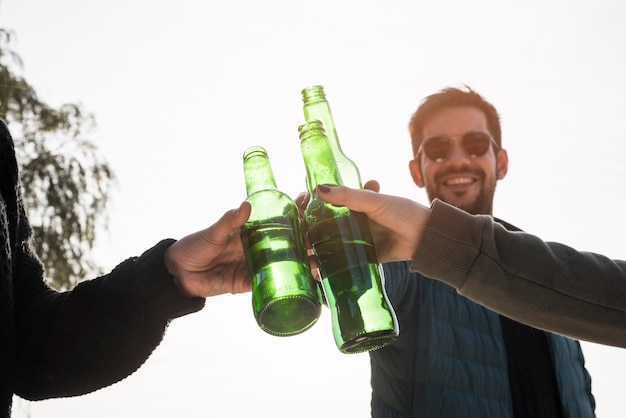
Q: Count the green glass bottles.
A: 3